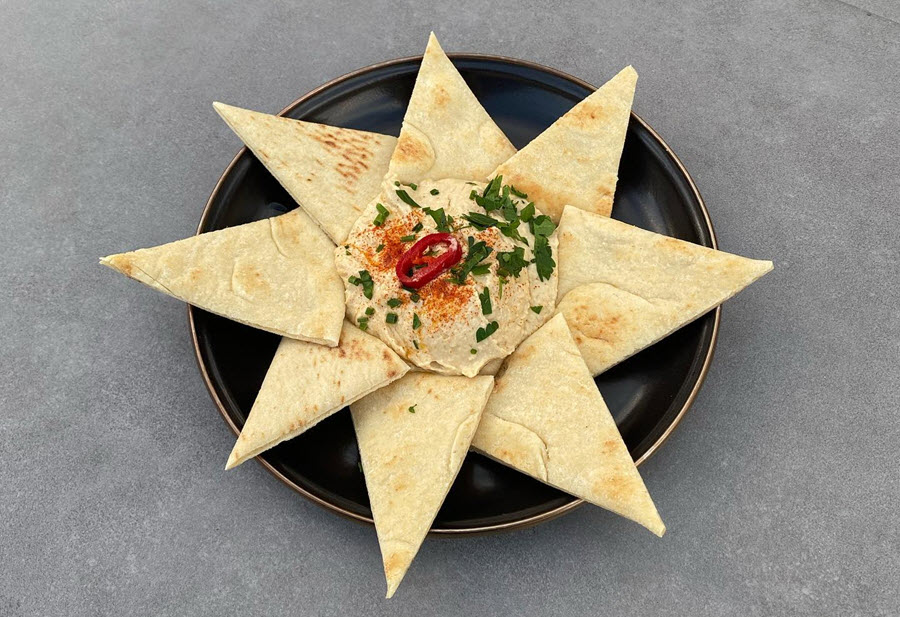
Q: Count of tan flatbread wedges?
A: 8